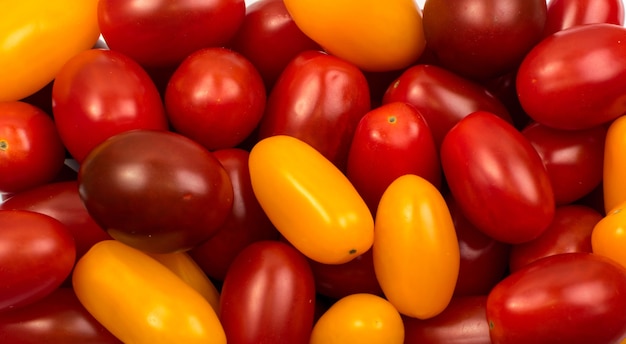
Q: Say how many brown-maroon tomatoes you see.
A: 2